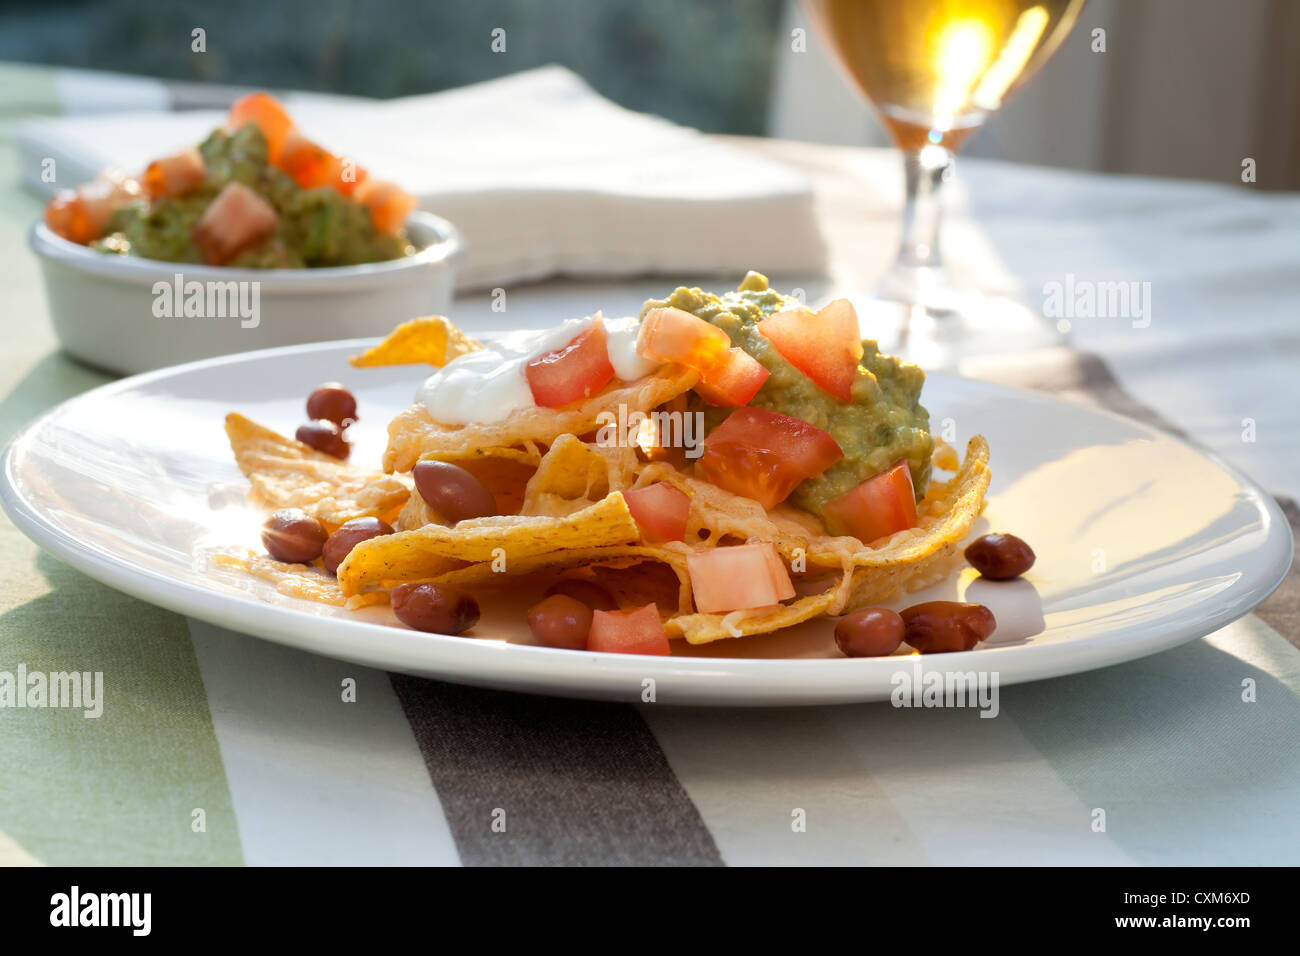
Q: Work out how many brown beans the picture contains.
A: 11